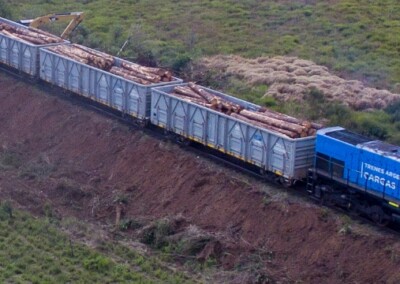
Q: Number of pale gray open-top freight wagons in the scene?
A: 3